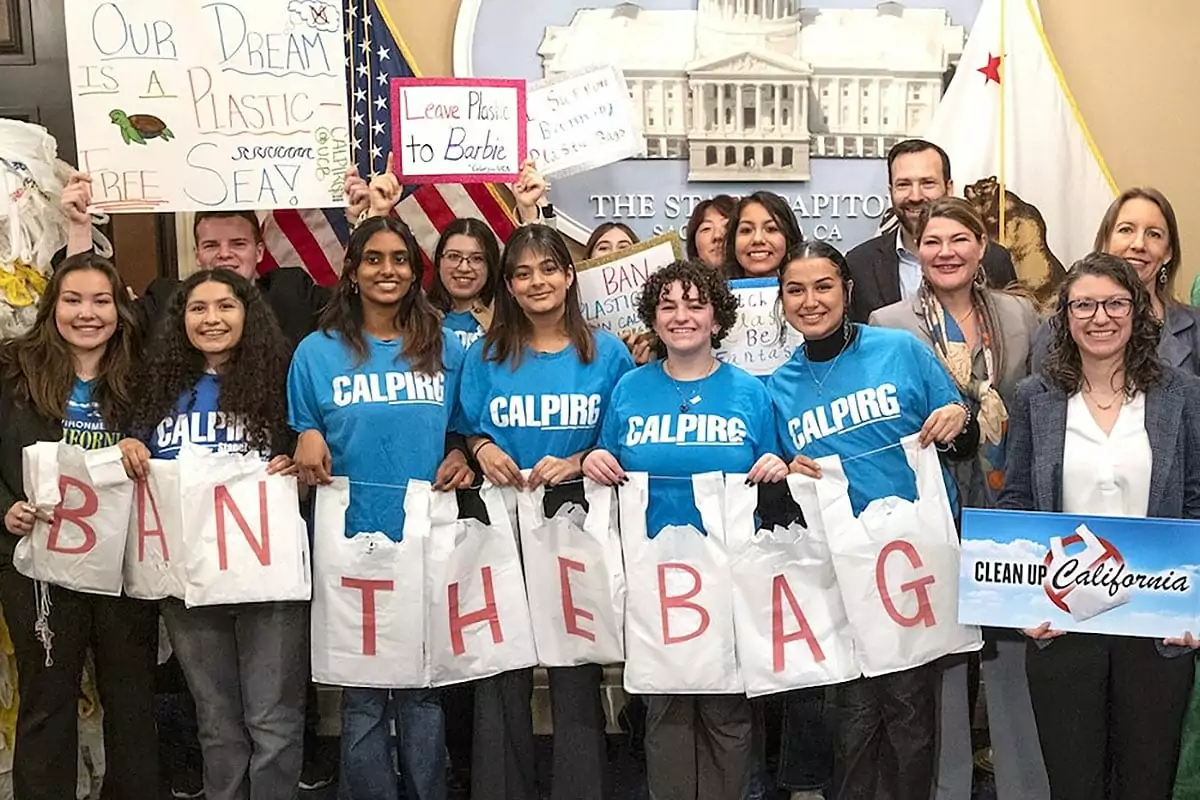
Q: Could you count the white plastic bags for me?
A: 9